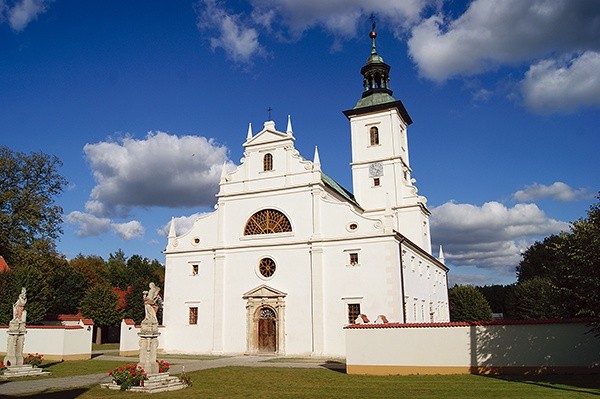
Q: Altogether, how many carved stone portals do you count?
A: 1